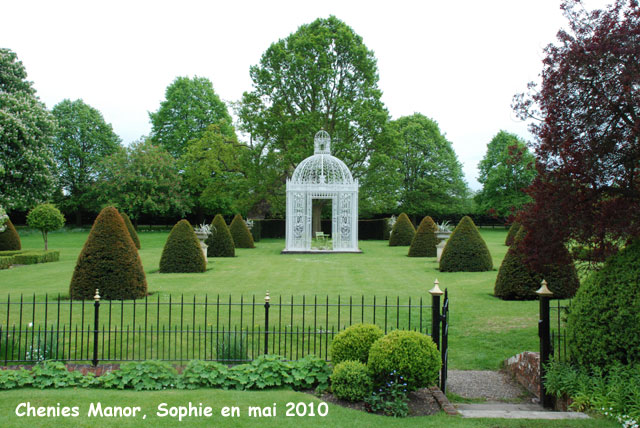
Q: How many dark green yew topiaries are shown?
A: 11